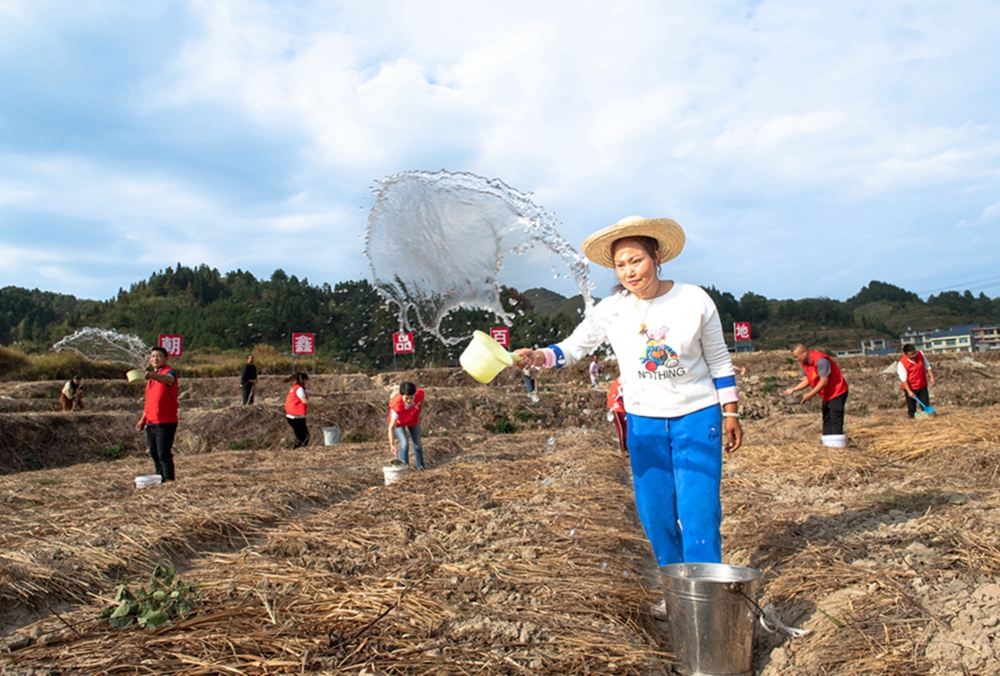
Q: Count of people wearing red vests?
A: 6